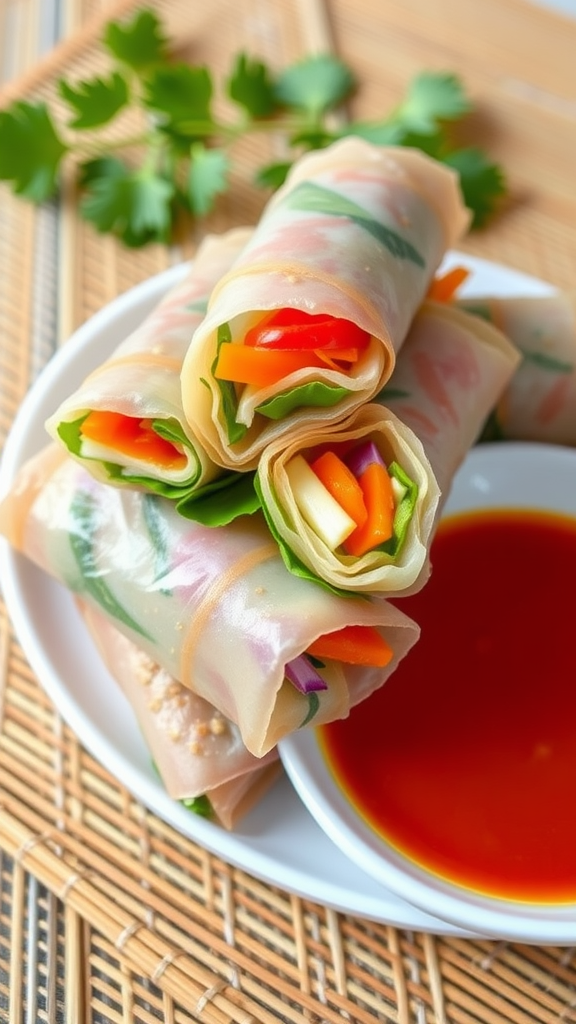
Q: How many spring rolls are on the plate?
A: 6